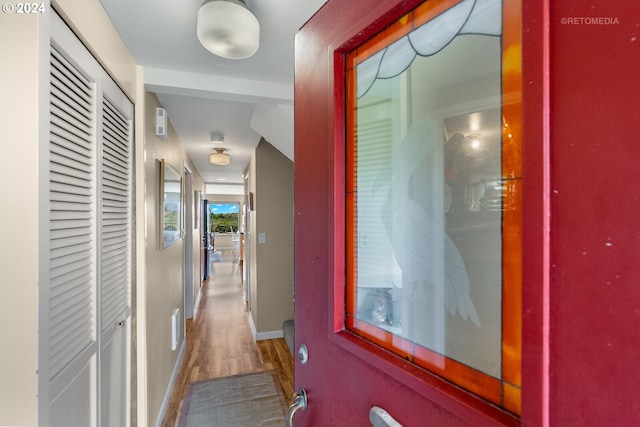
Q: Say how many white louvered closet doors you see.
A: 2